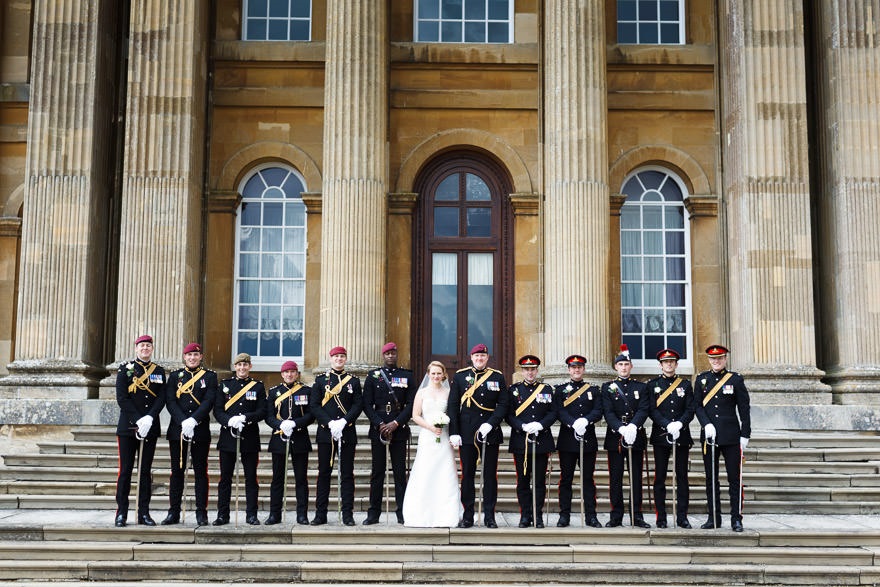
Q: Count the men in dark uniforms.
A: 12